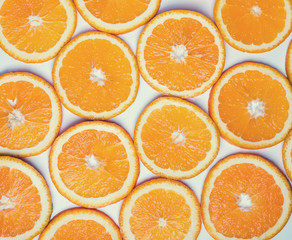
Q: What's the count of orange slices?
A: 15